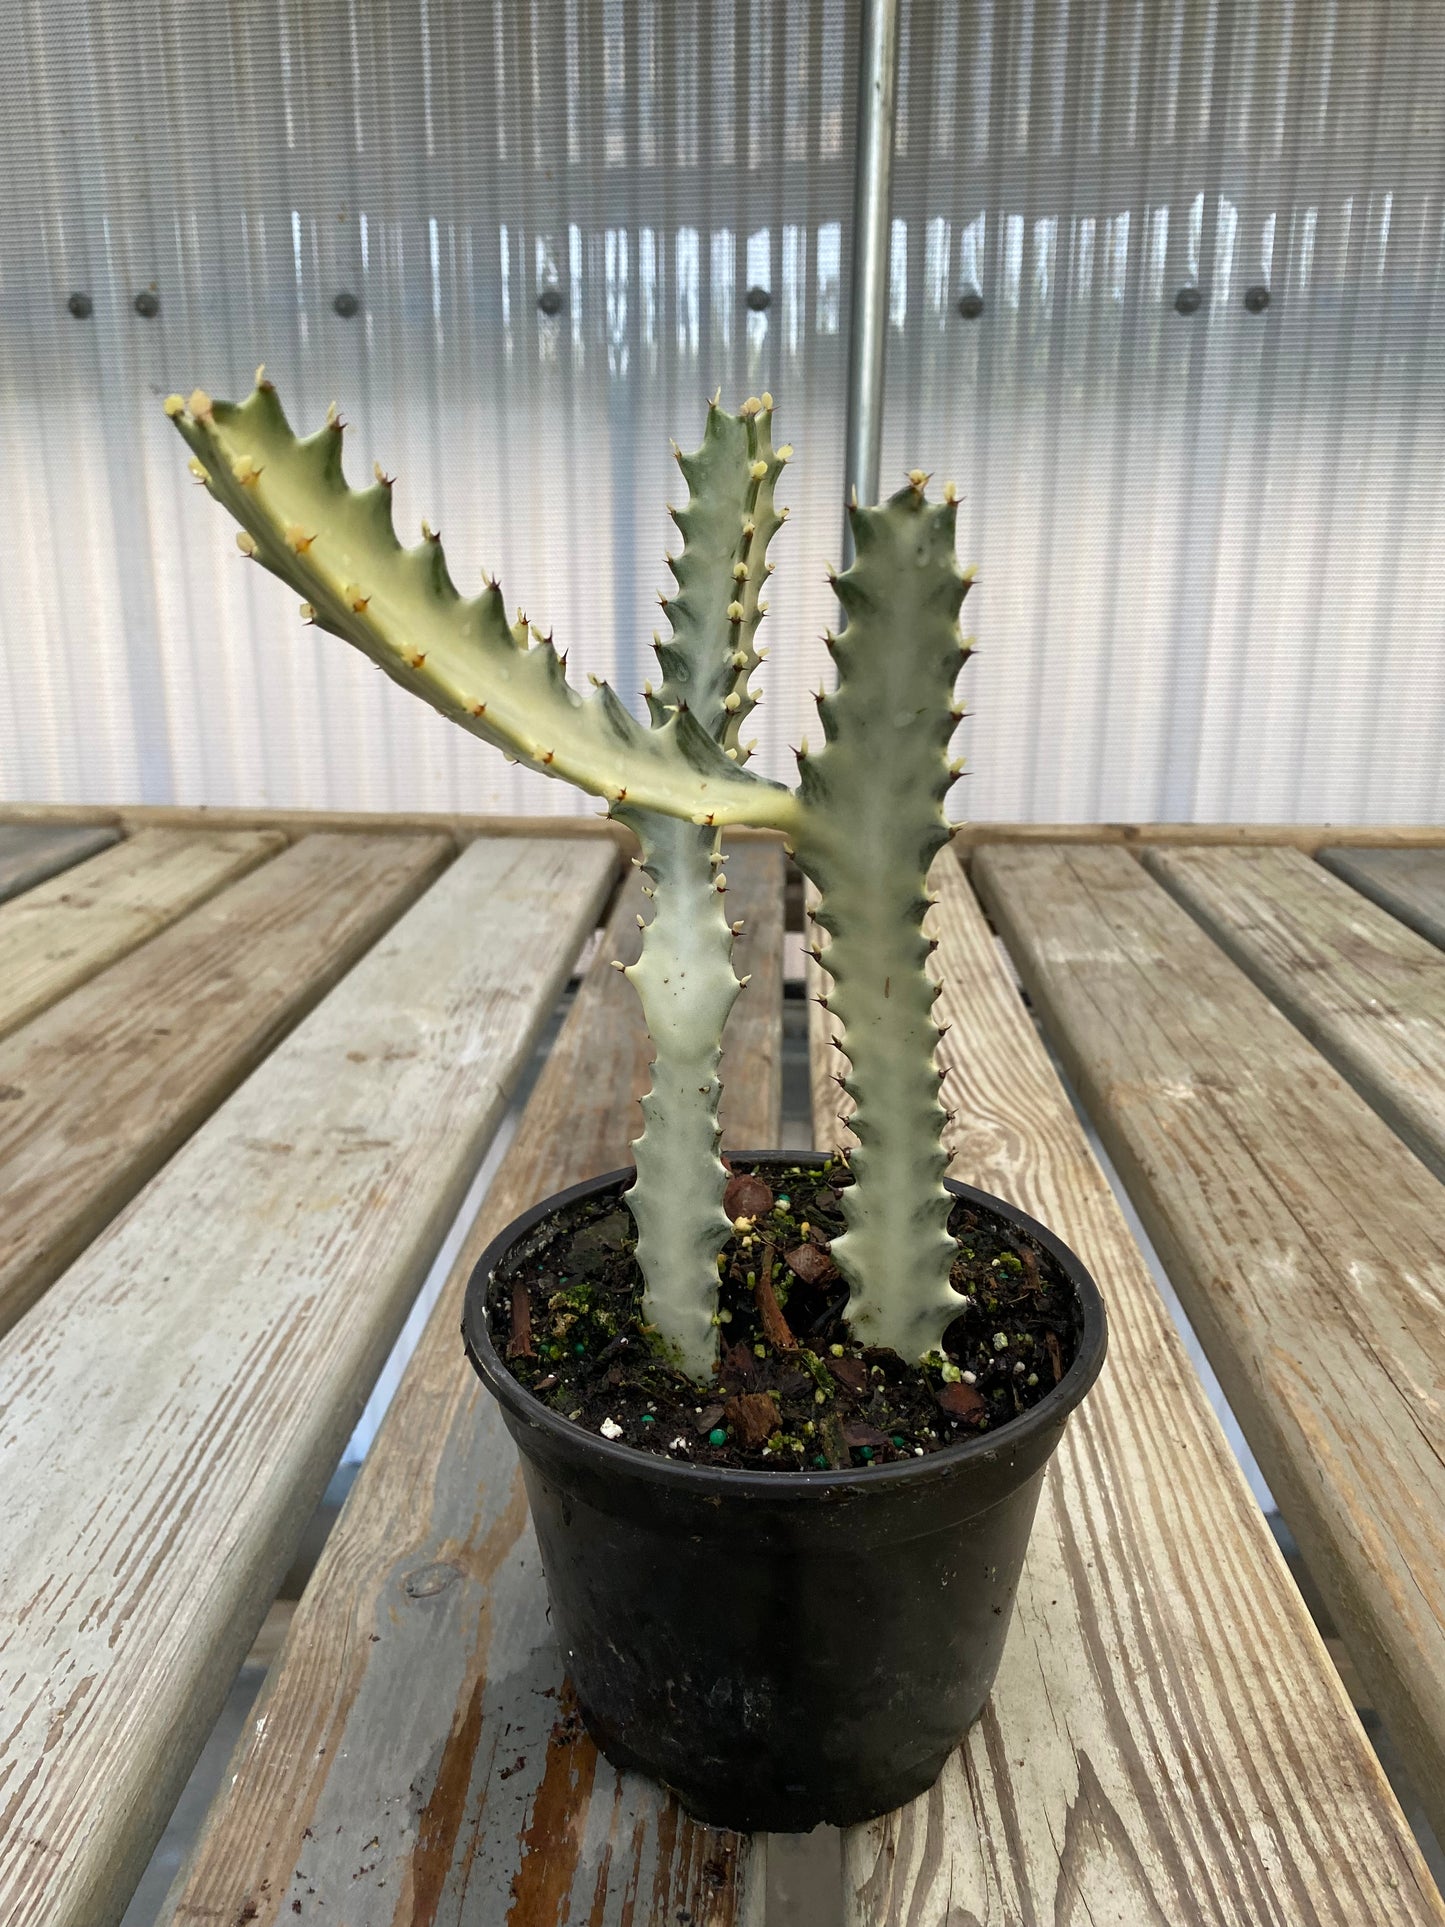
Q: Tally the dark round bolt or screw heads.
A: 8